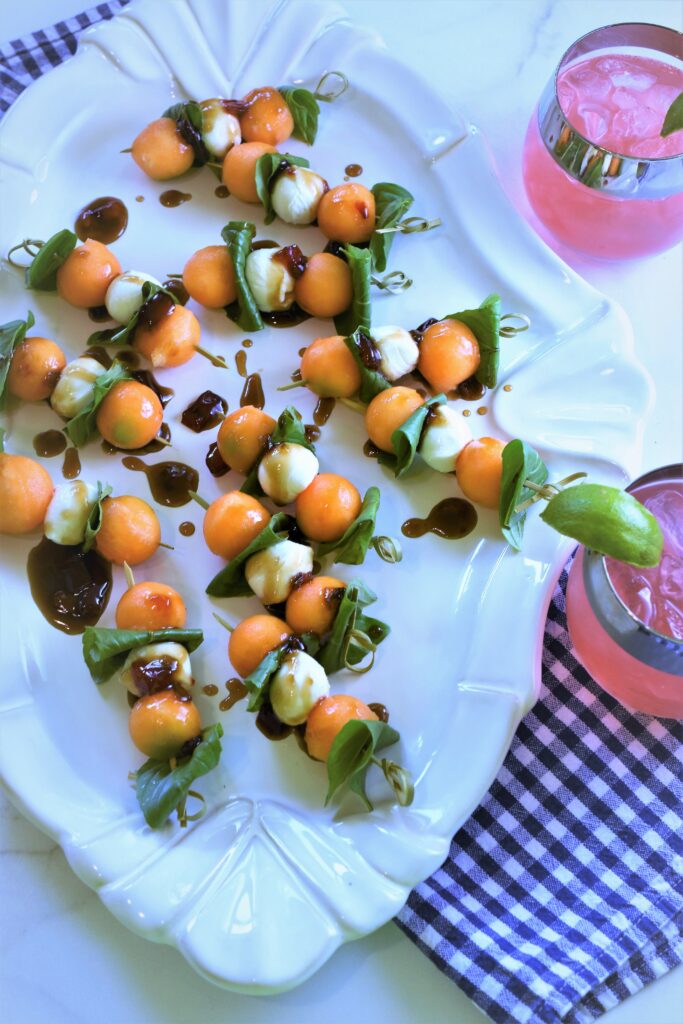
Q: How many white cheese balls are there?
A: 12